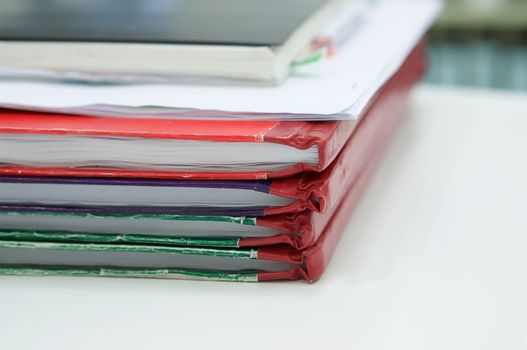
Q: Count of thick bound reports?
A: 4